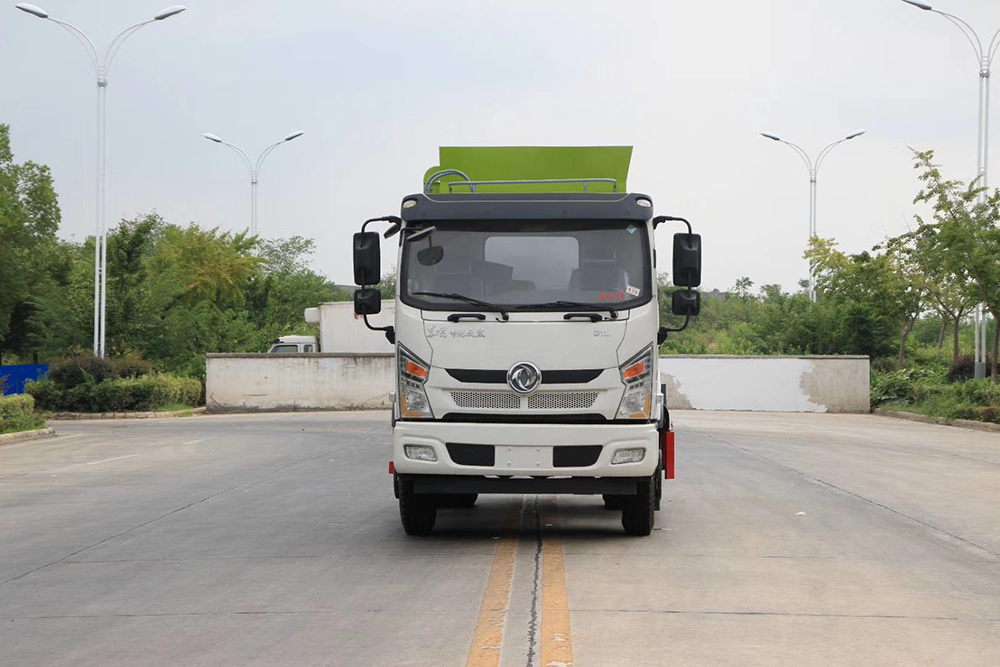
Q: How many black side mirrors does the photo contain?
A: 4